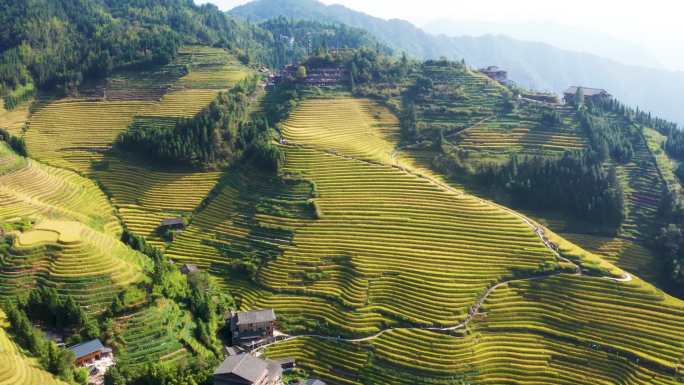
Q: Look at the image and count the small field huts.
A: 2